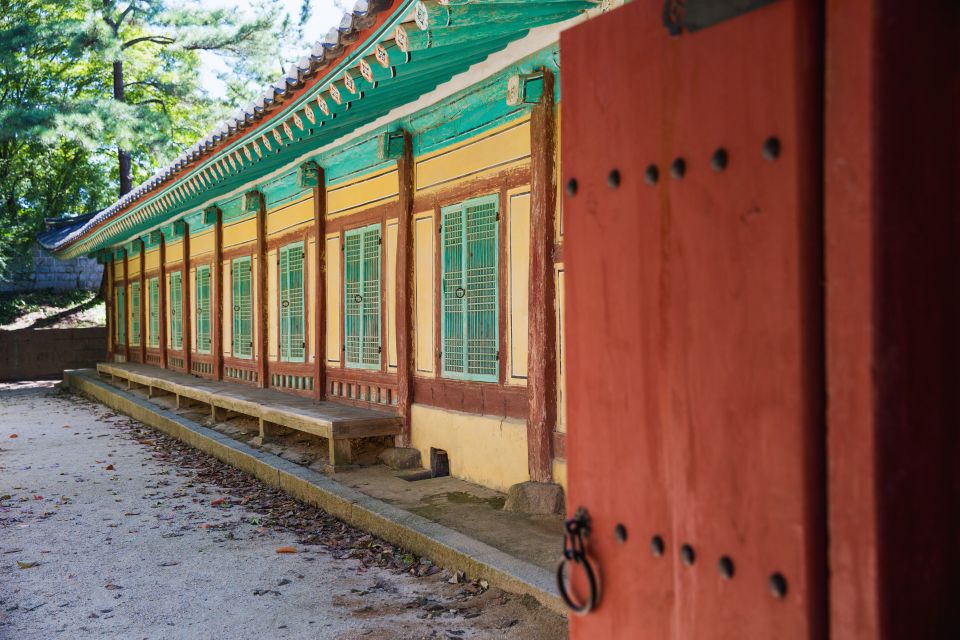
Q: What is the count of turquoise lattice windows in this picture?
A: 9